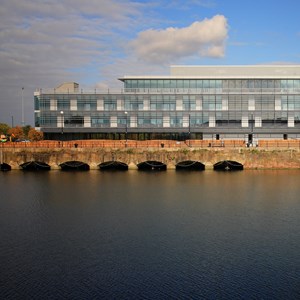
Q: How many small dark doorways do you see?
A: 7